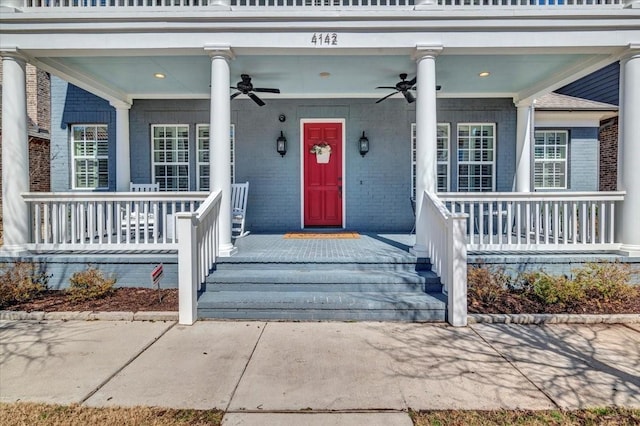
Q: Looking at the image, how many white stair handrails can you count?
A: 2